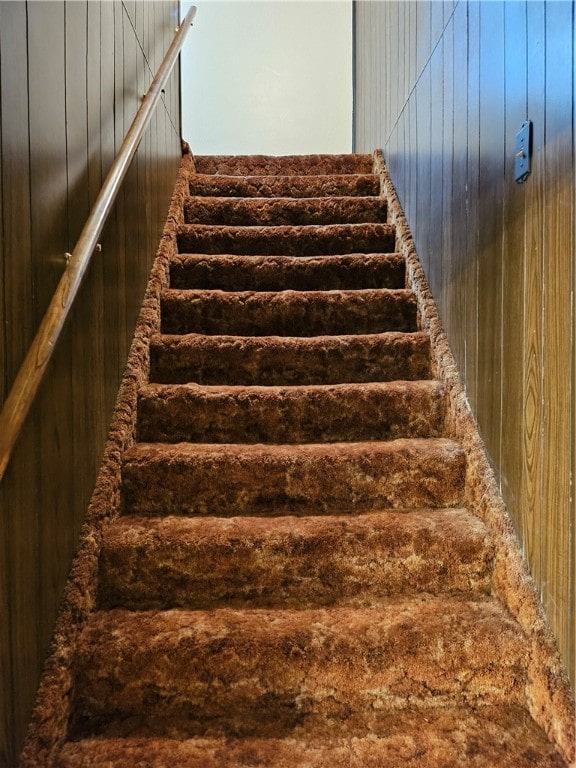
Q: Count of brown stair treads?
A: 12